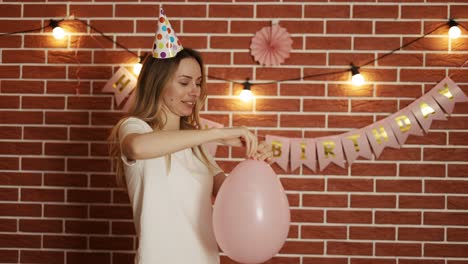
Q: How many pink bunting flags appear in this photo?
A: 11